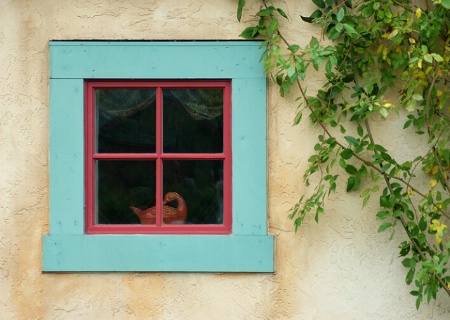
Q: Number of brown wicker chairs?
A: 0